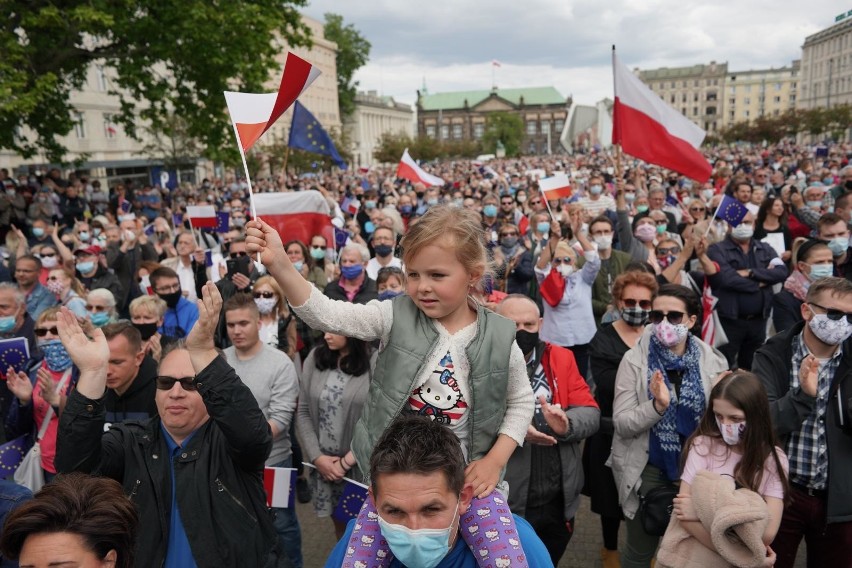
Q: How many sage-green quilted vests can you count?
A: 1